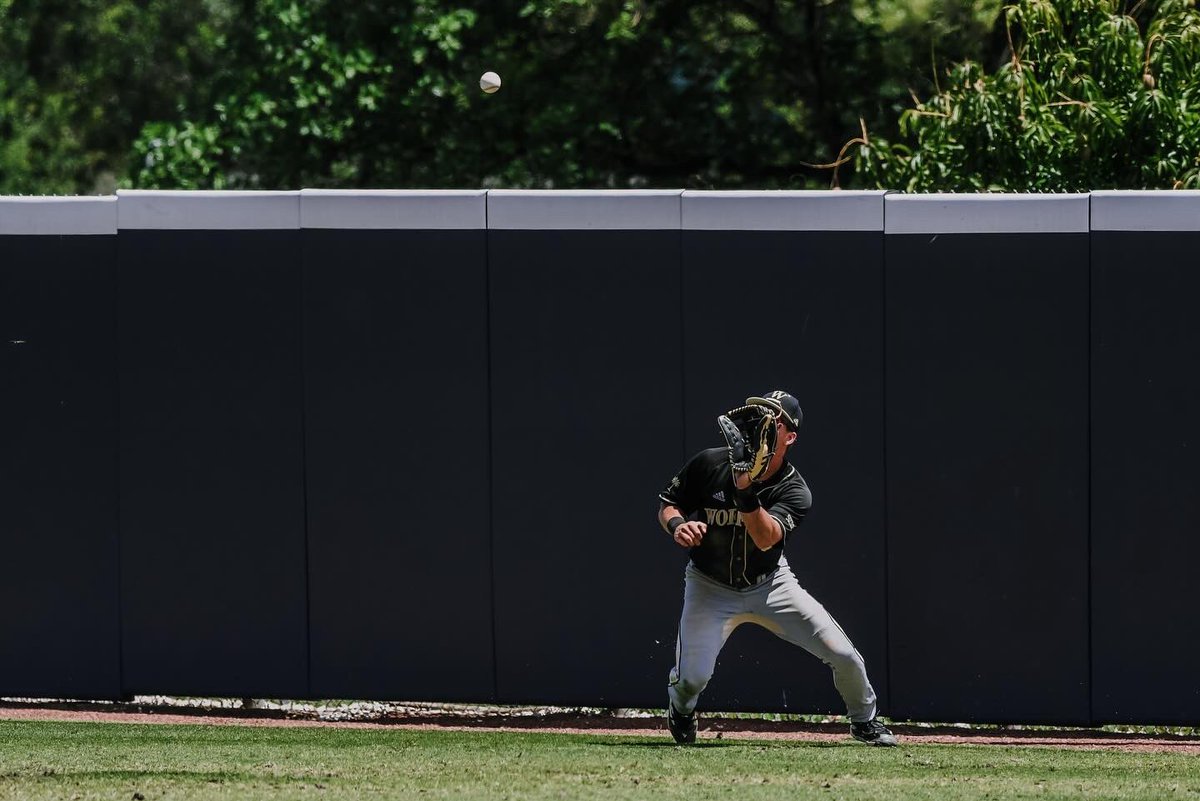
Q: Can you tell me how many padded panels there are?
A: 7